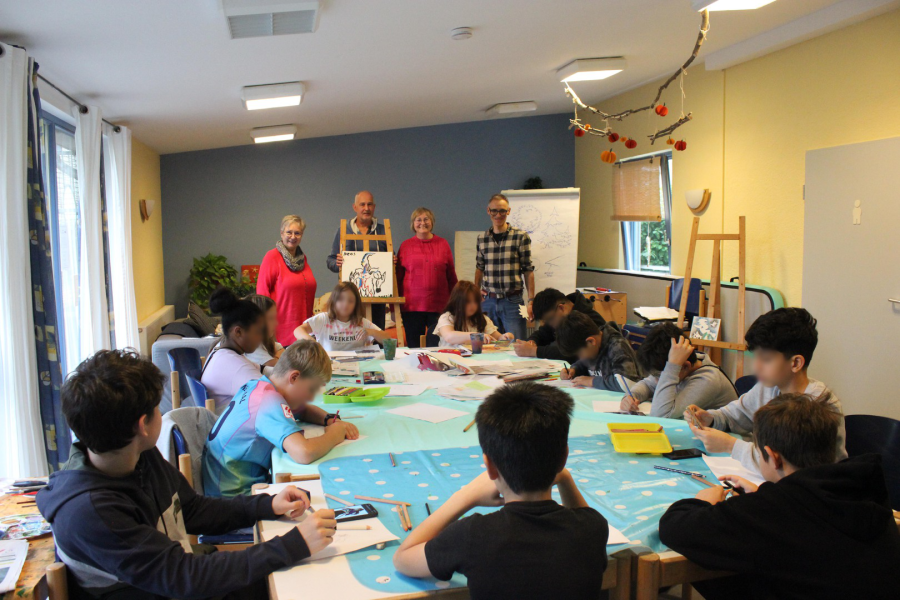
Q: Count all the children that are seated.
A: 12